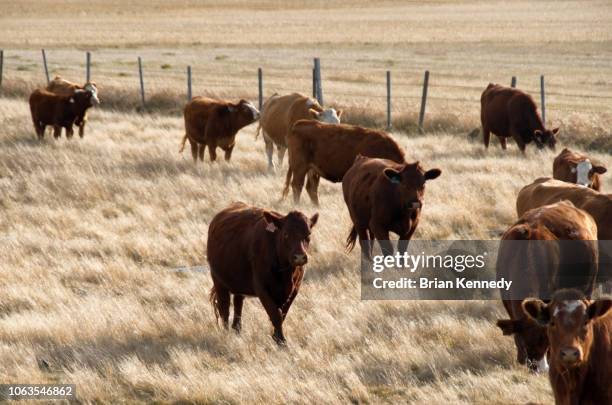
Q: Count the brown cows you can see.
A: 12